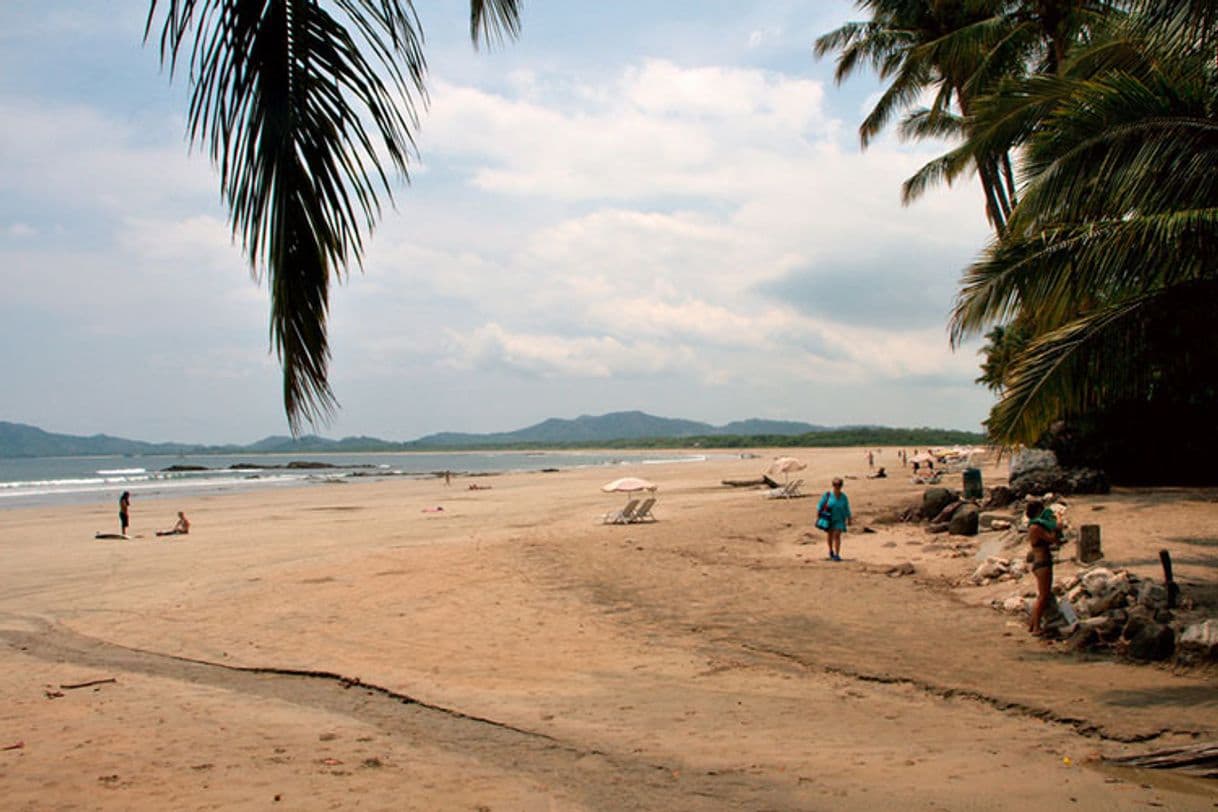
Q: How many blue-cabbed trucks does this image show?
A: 0